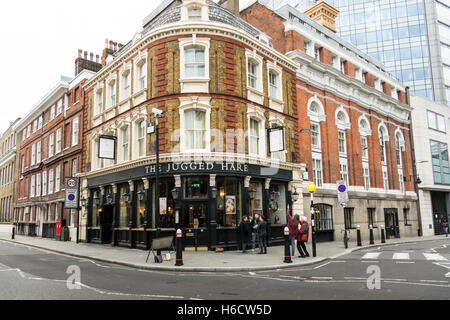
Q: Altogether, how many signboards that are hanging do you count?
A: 2